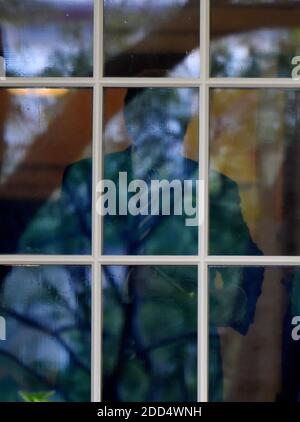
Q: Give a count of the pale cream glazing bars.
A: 4